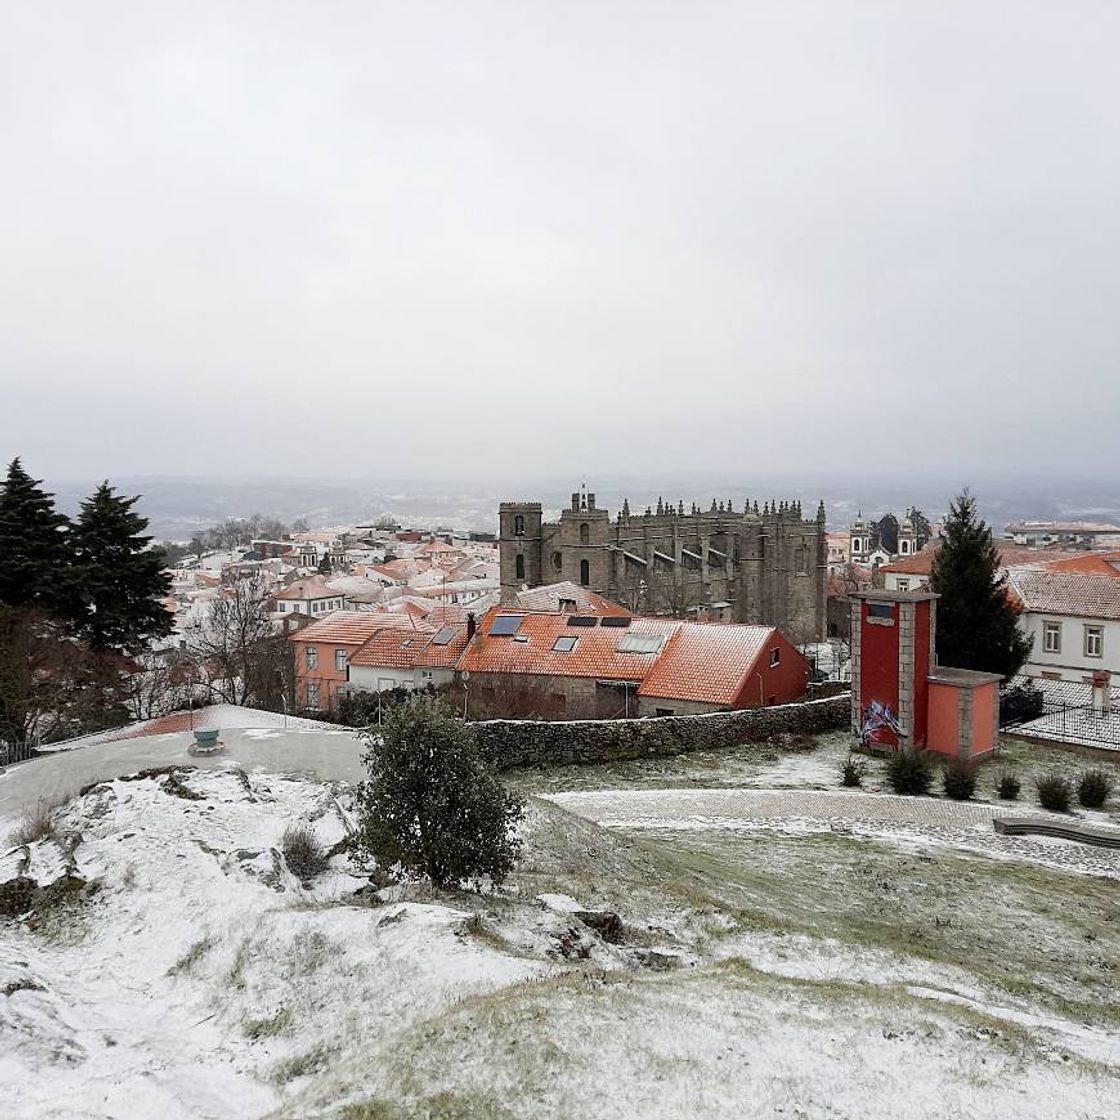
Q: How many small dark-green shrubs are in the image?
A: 6